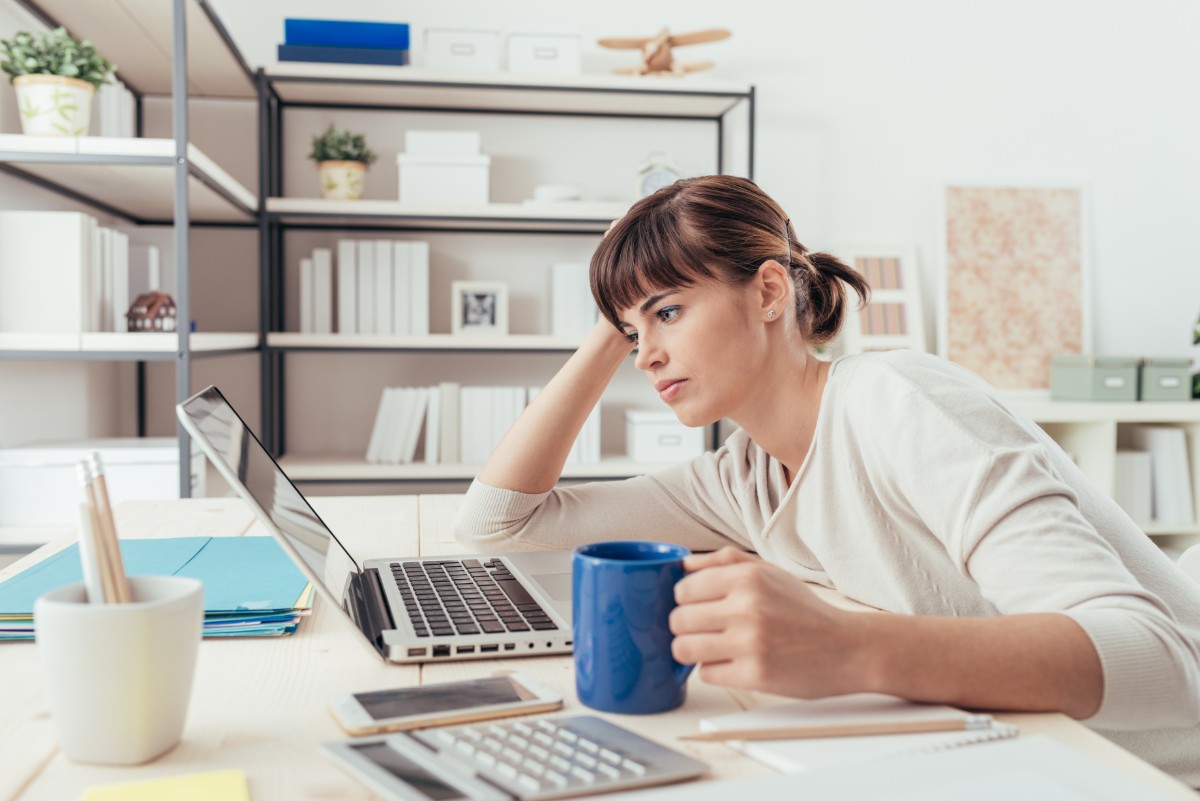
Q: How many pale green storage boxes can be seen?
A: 2